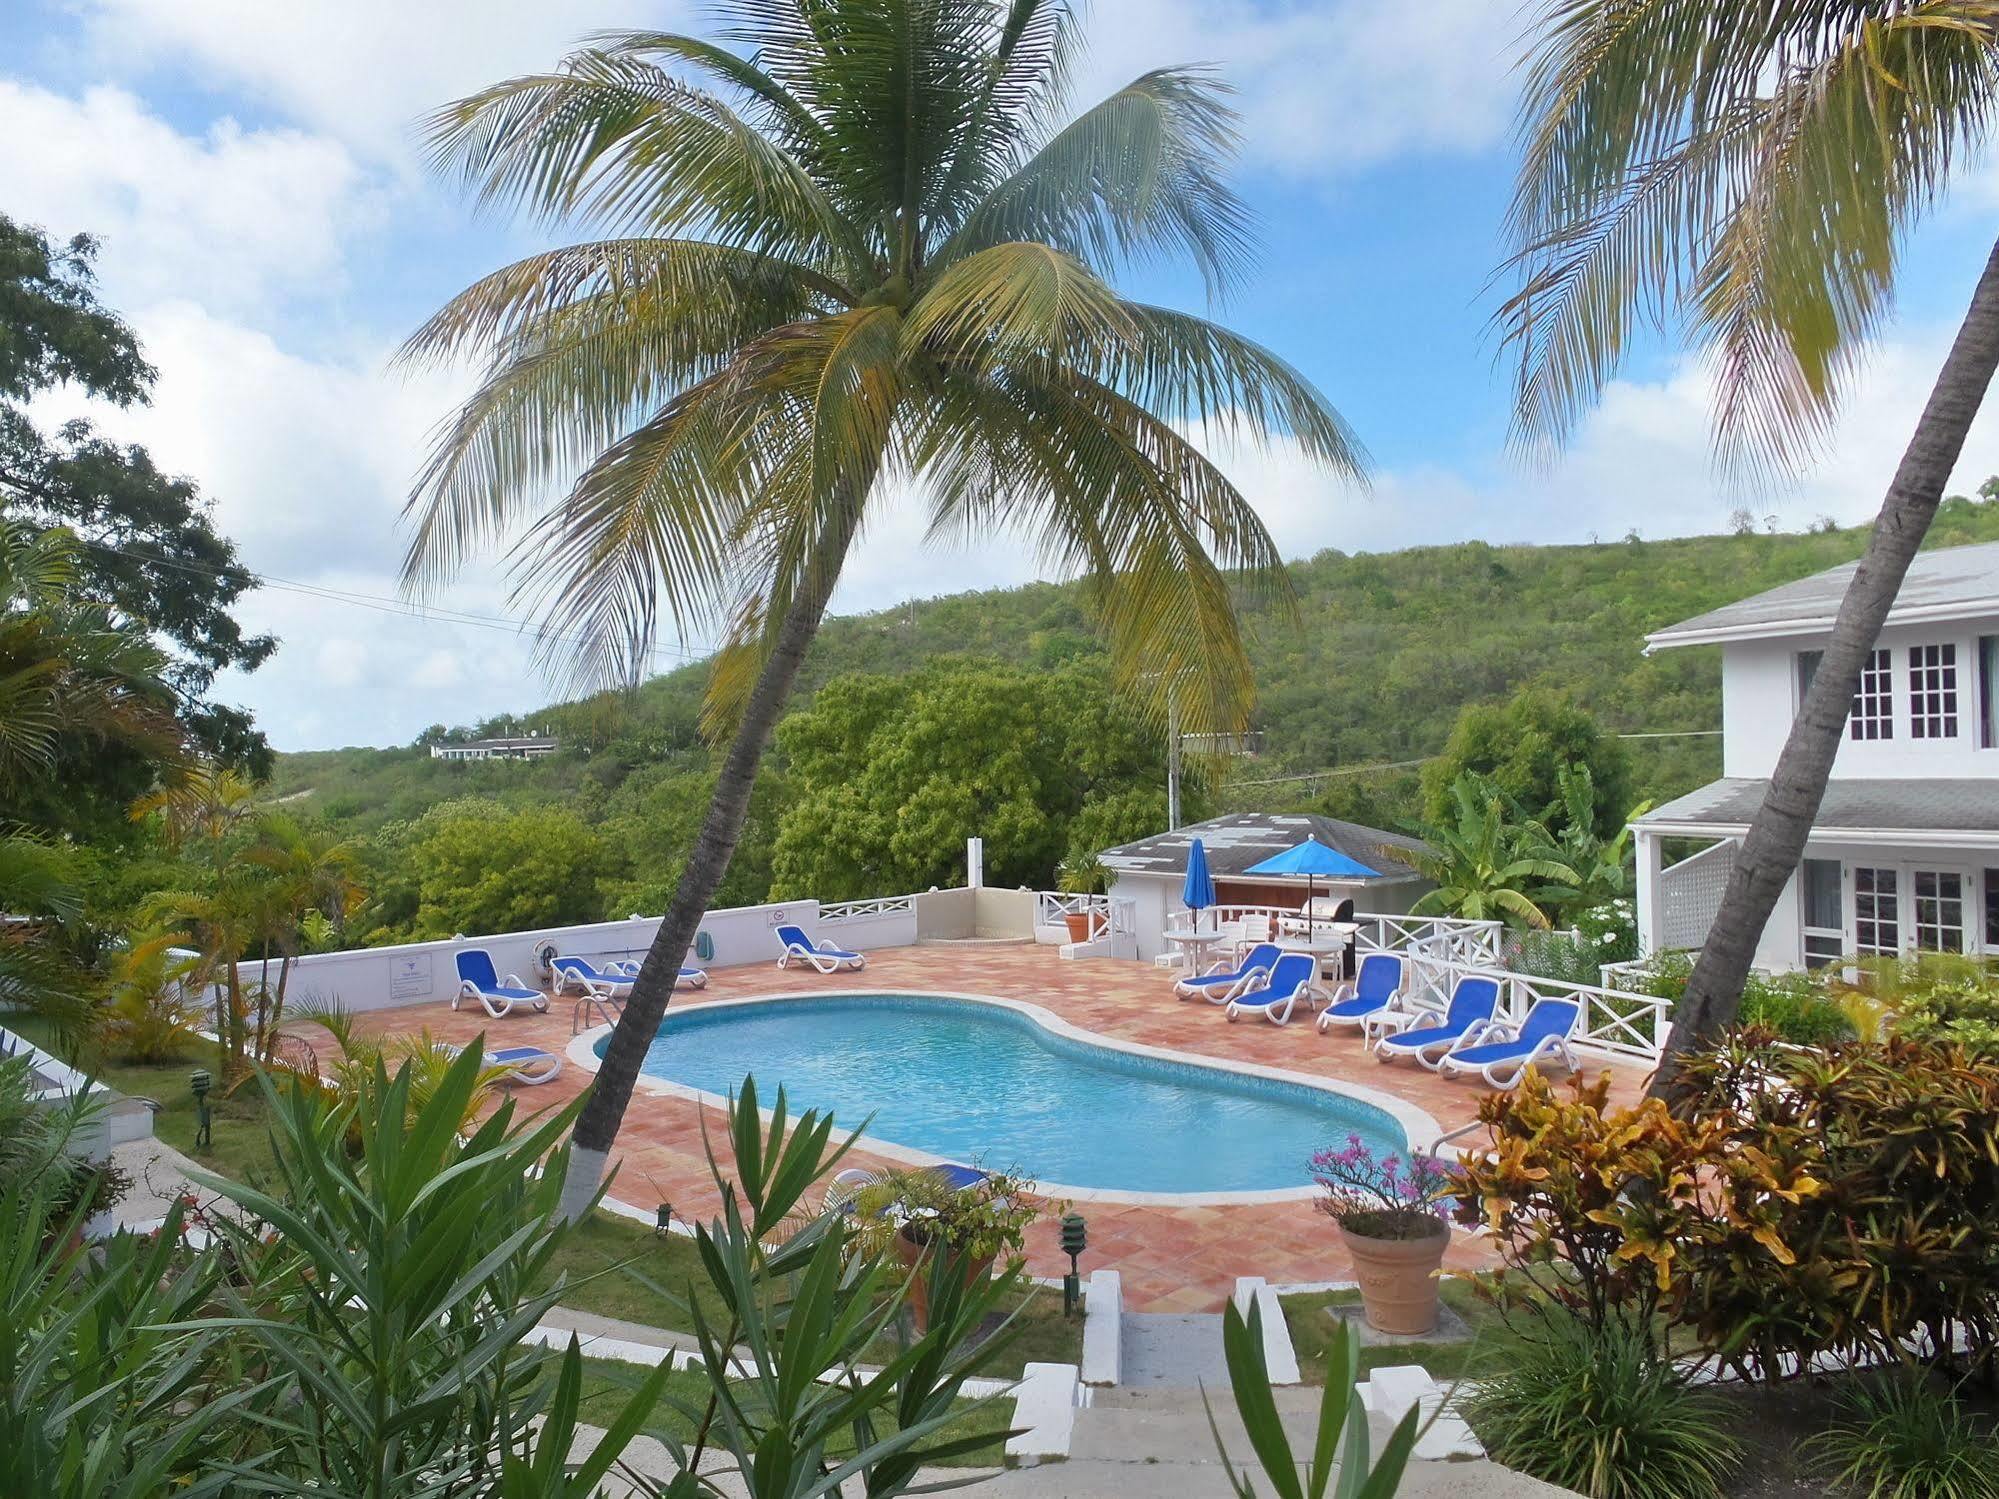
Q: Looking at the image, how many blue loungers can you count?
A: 11